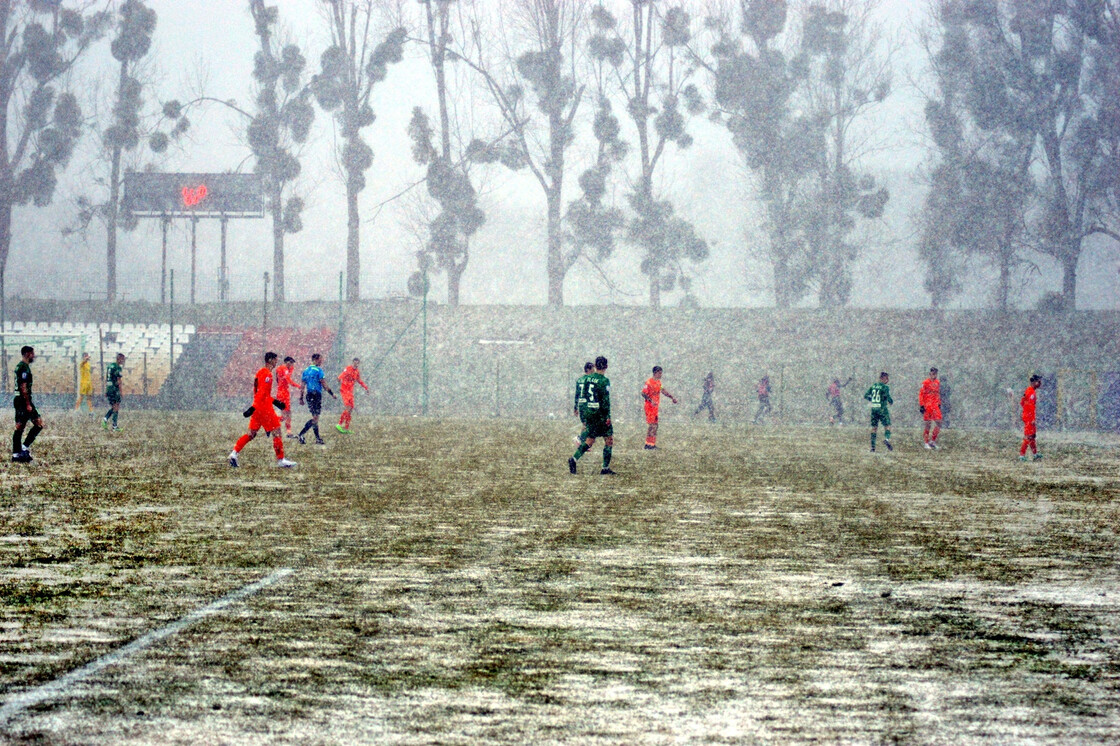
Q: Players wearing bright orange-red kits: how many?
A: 6